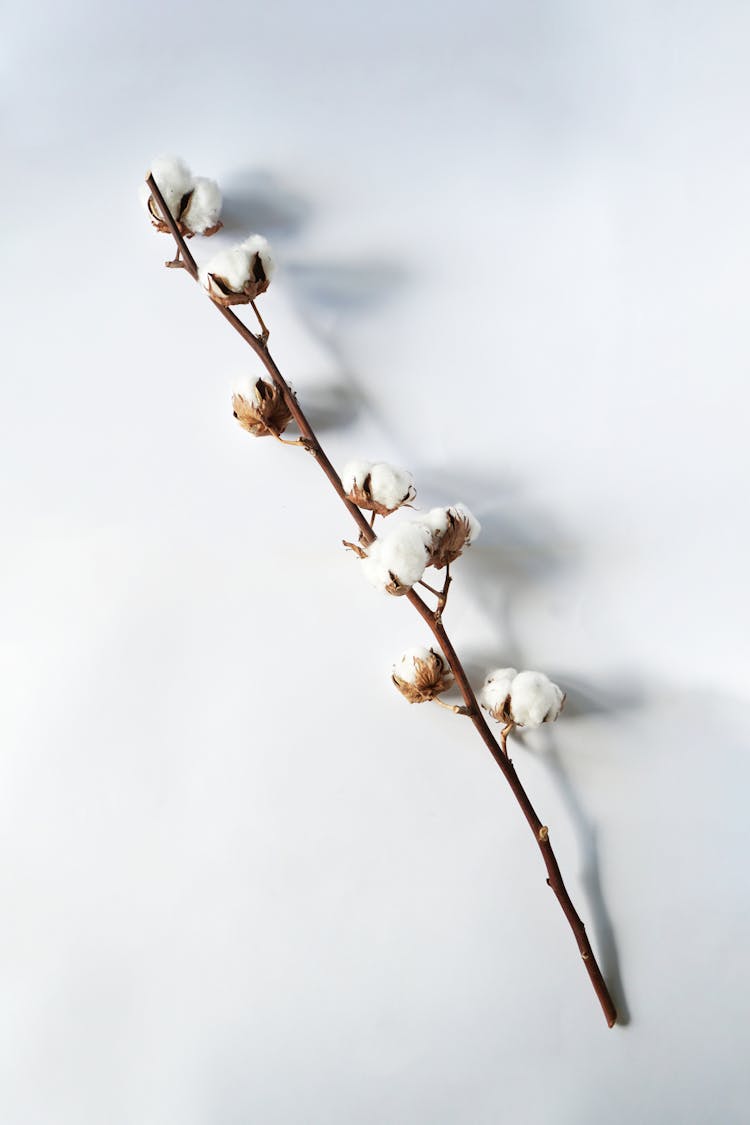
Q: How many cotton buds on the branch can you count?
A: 8